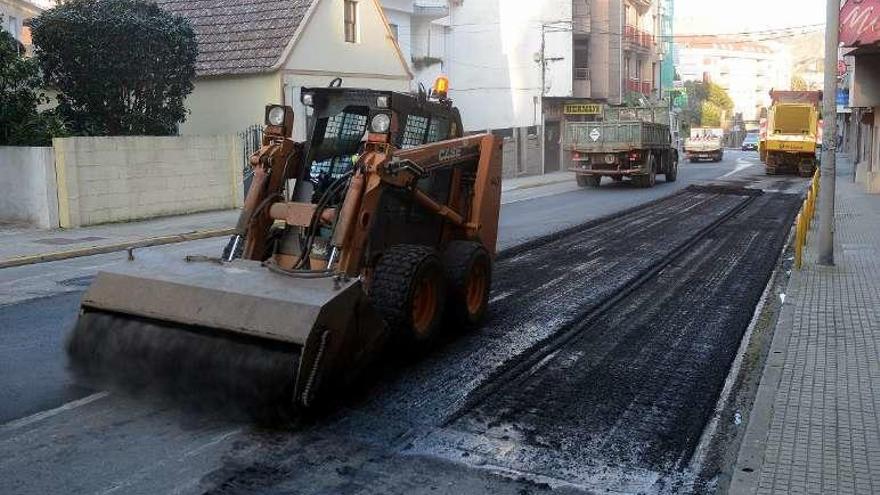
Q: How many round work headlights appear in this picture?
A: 2